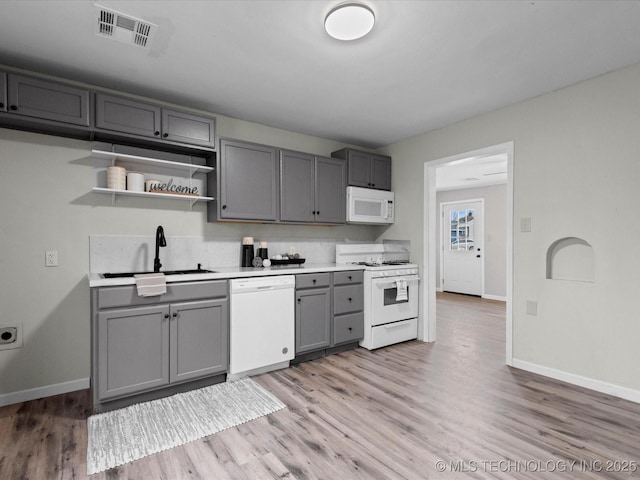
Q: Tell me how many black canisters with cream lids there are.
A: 2